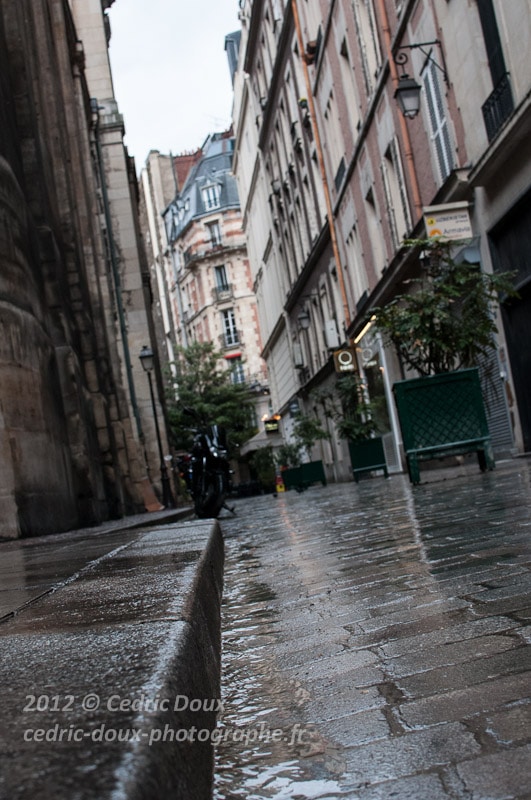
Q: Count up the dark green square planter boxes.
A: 4